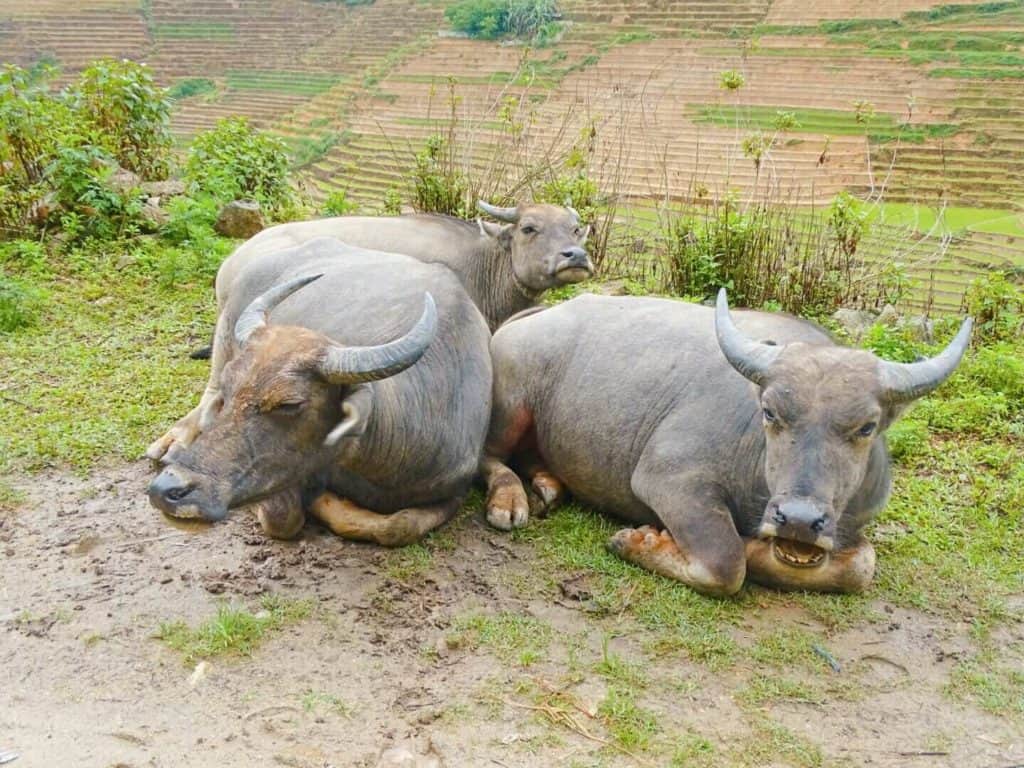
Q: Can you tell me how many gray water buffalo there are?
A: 3